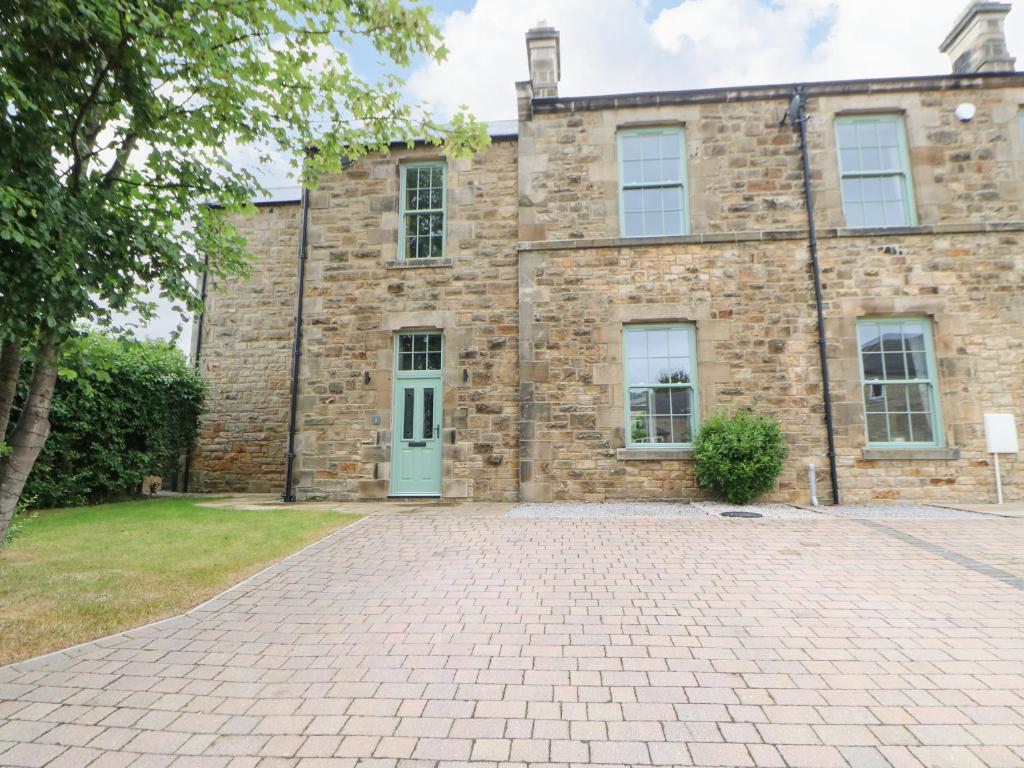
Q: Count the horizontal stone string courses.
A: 1